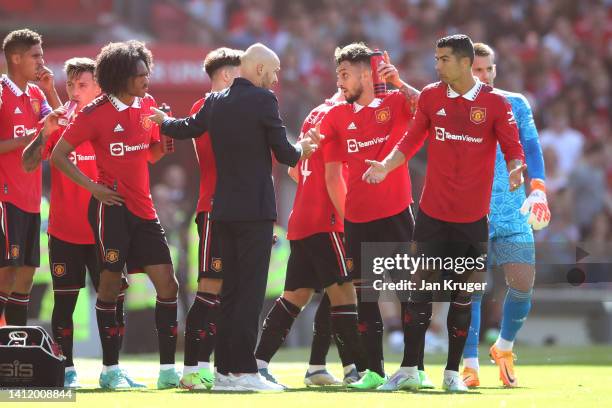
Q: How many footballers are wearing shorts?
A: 8